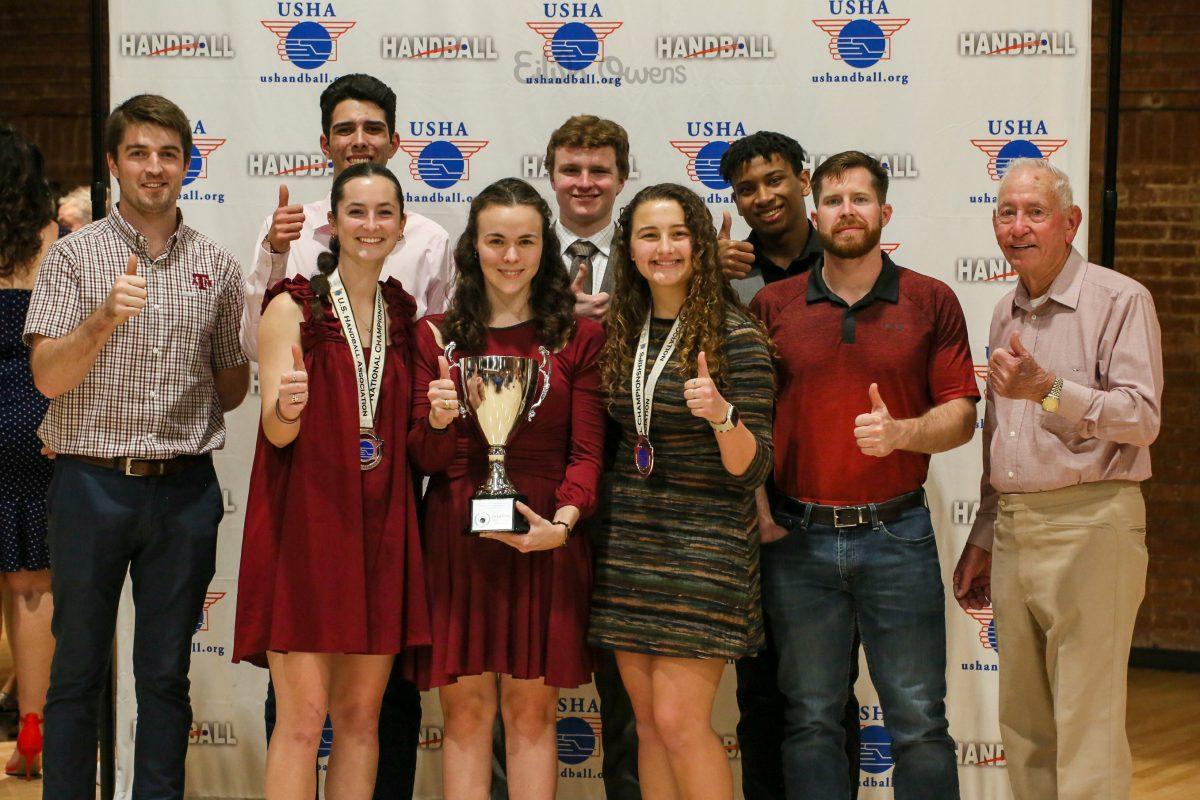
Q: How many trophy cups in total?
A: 1